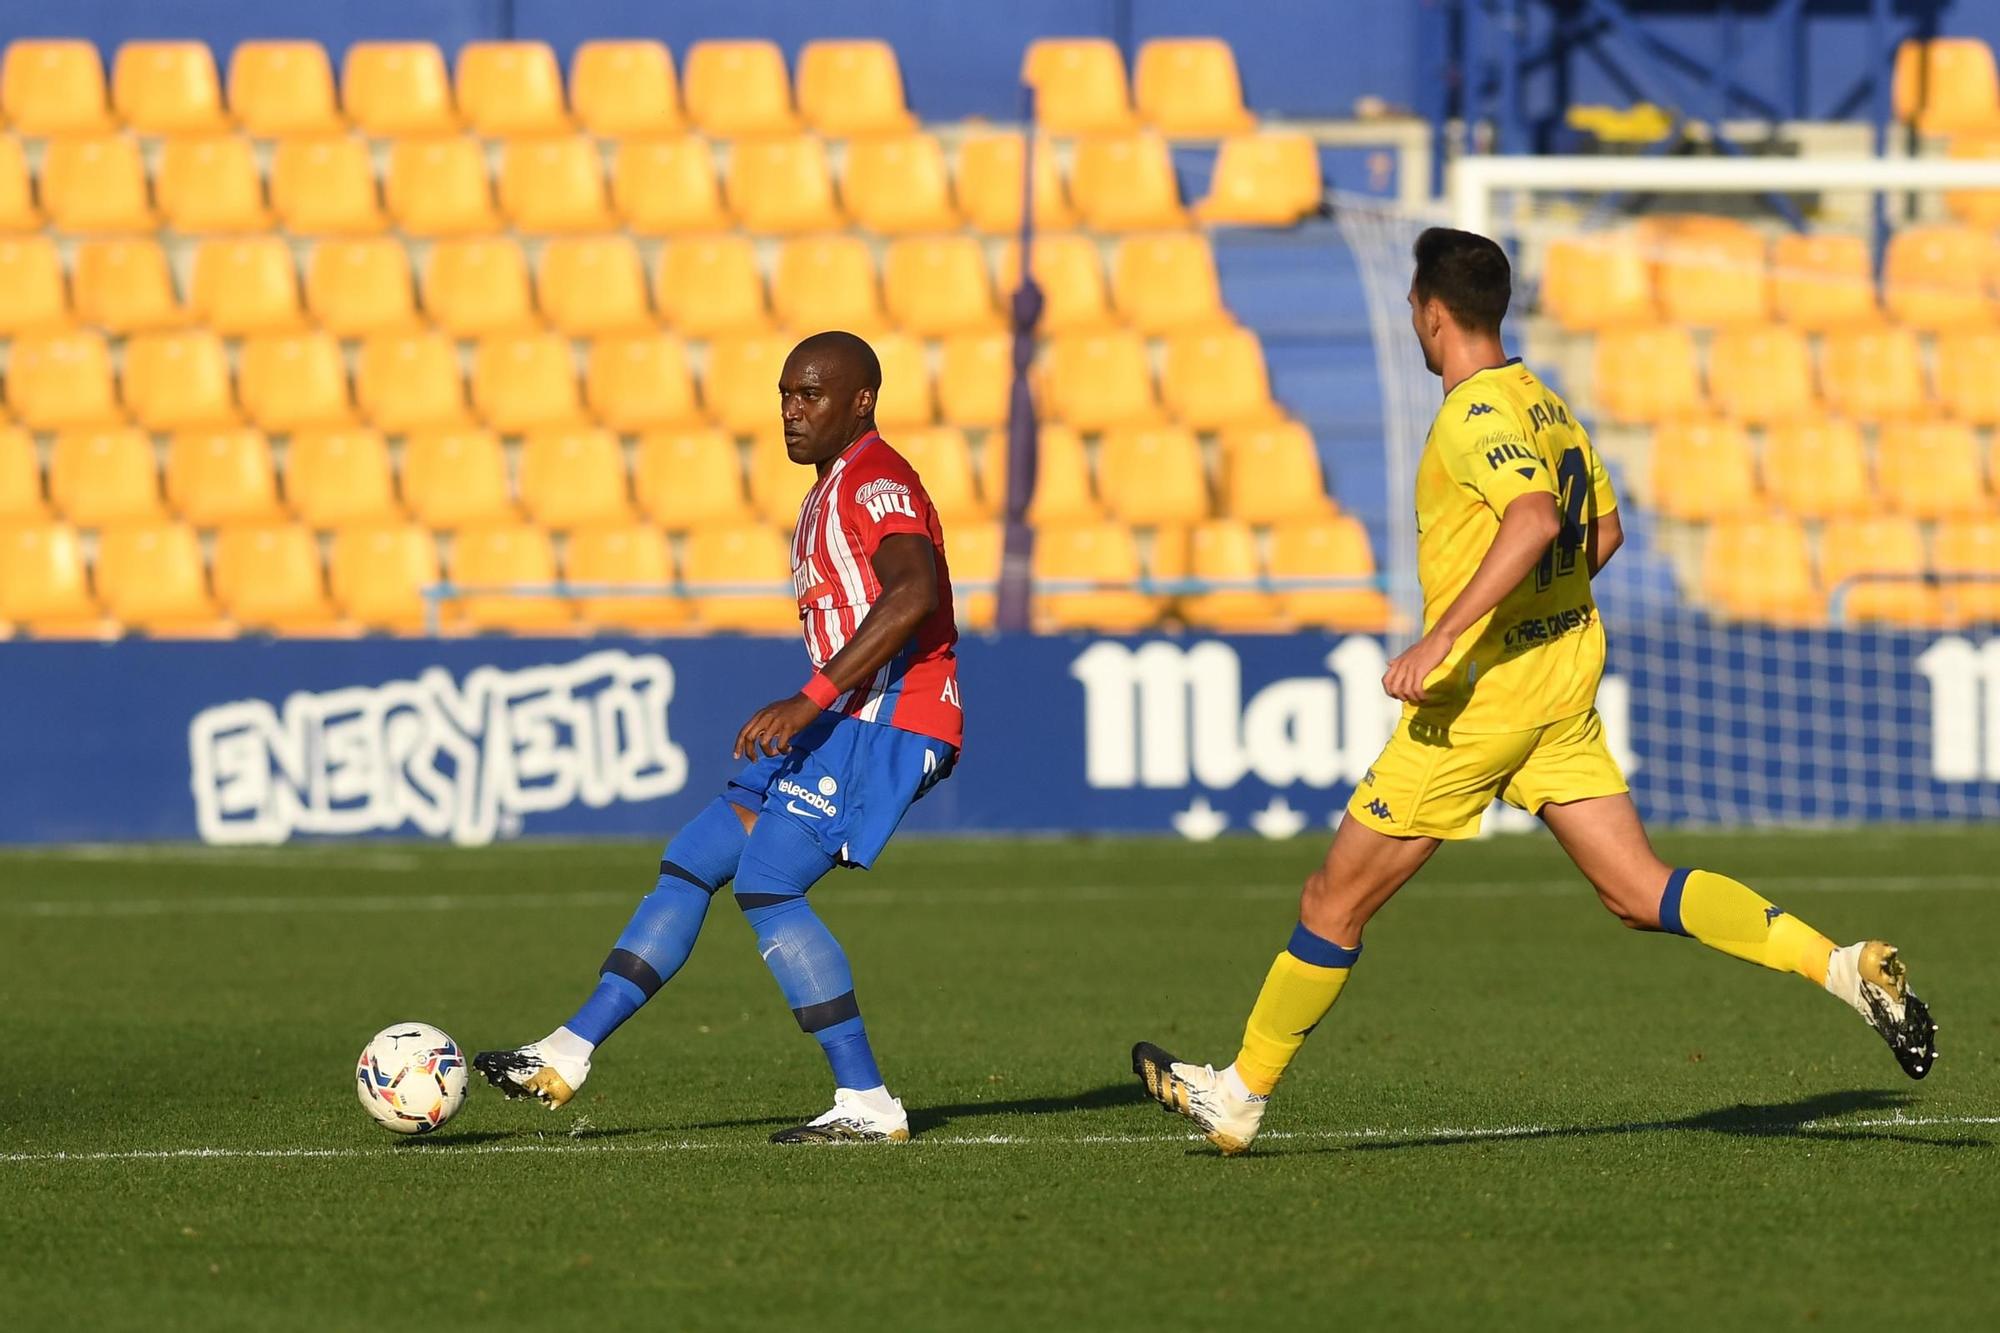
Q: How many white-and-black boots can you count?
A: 4